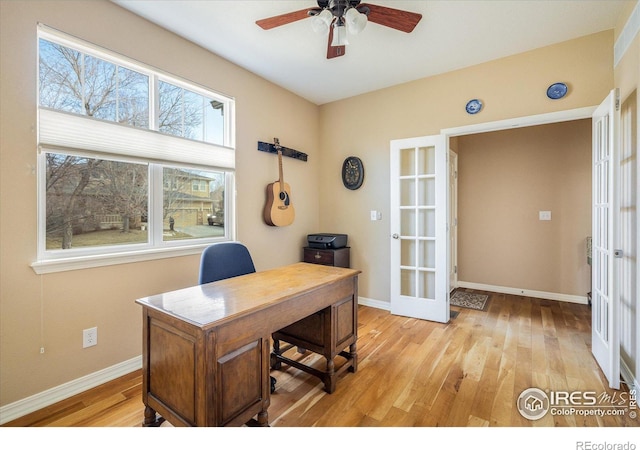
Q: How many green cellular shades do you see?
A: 0